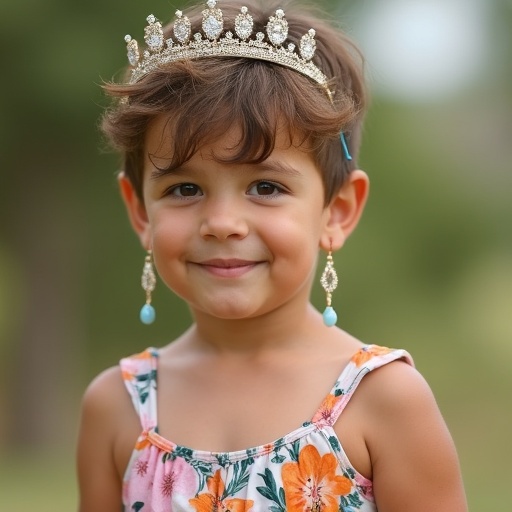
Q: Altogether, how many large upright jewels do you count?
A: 7